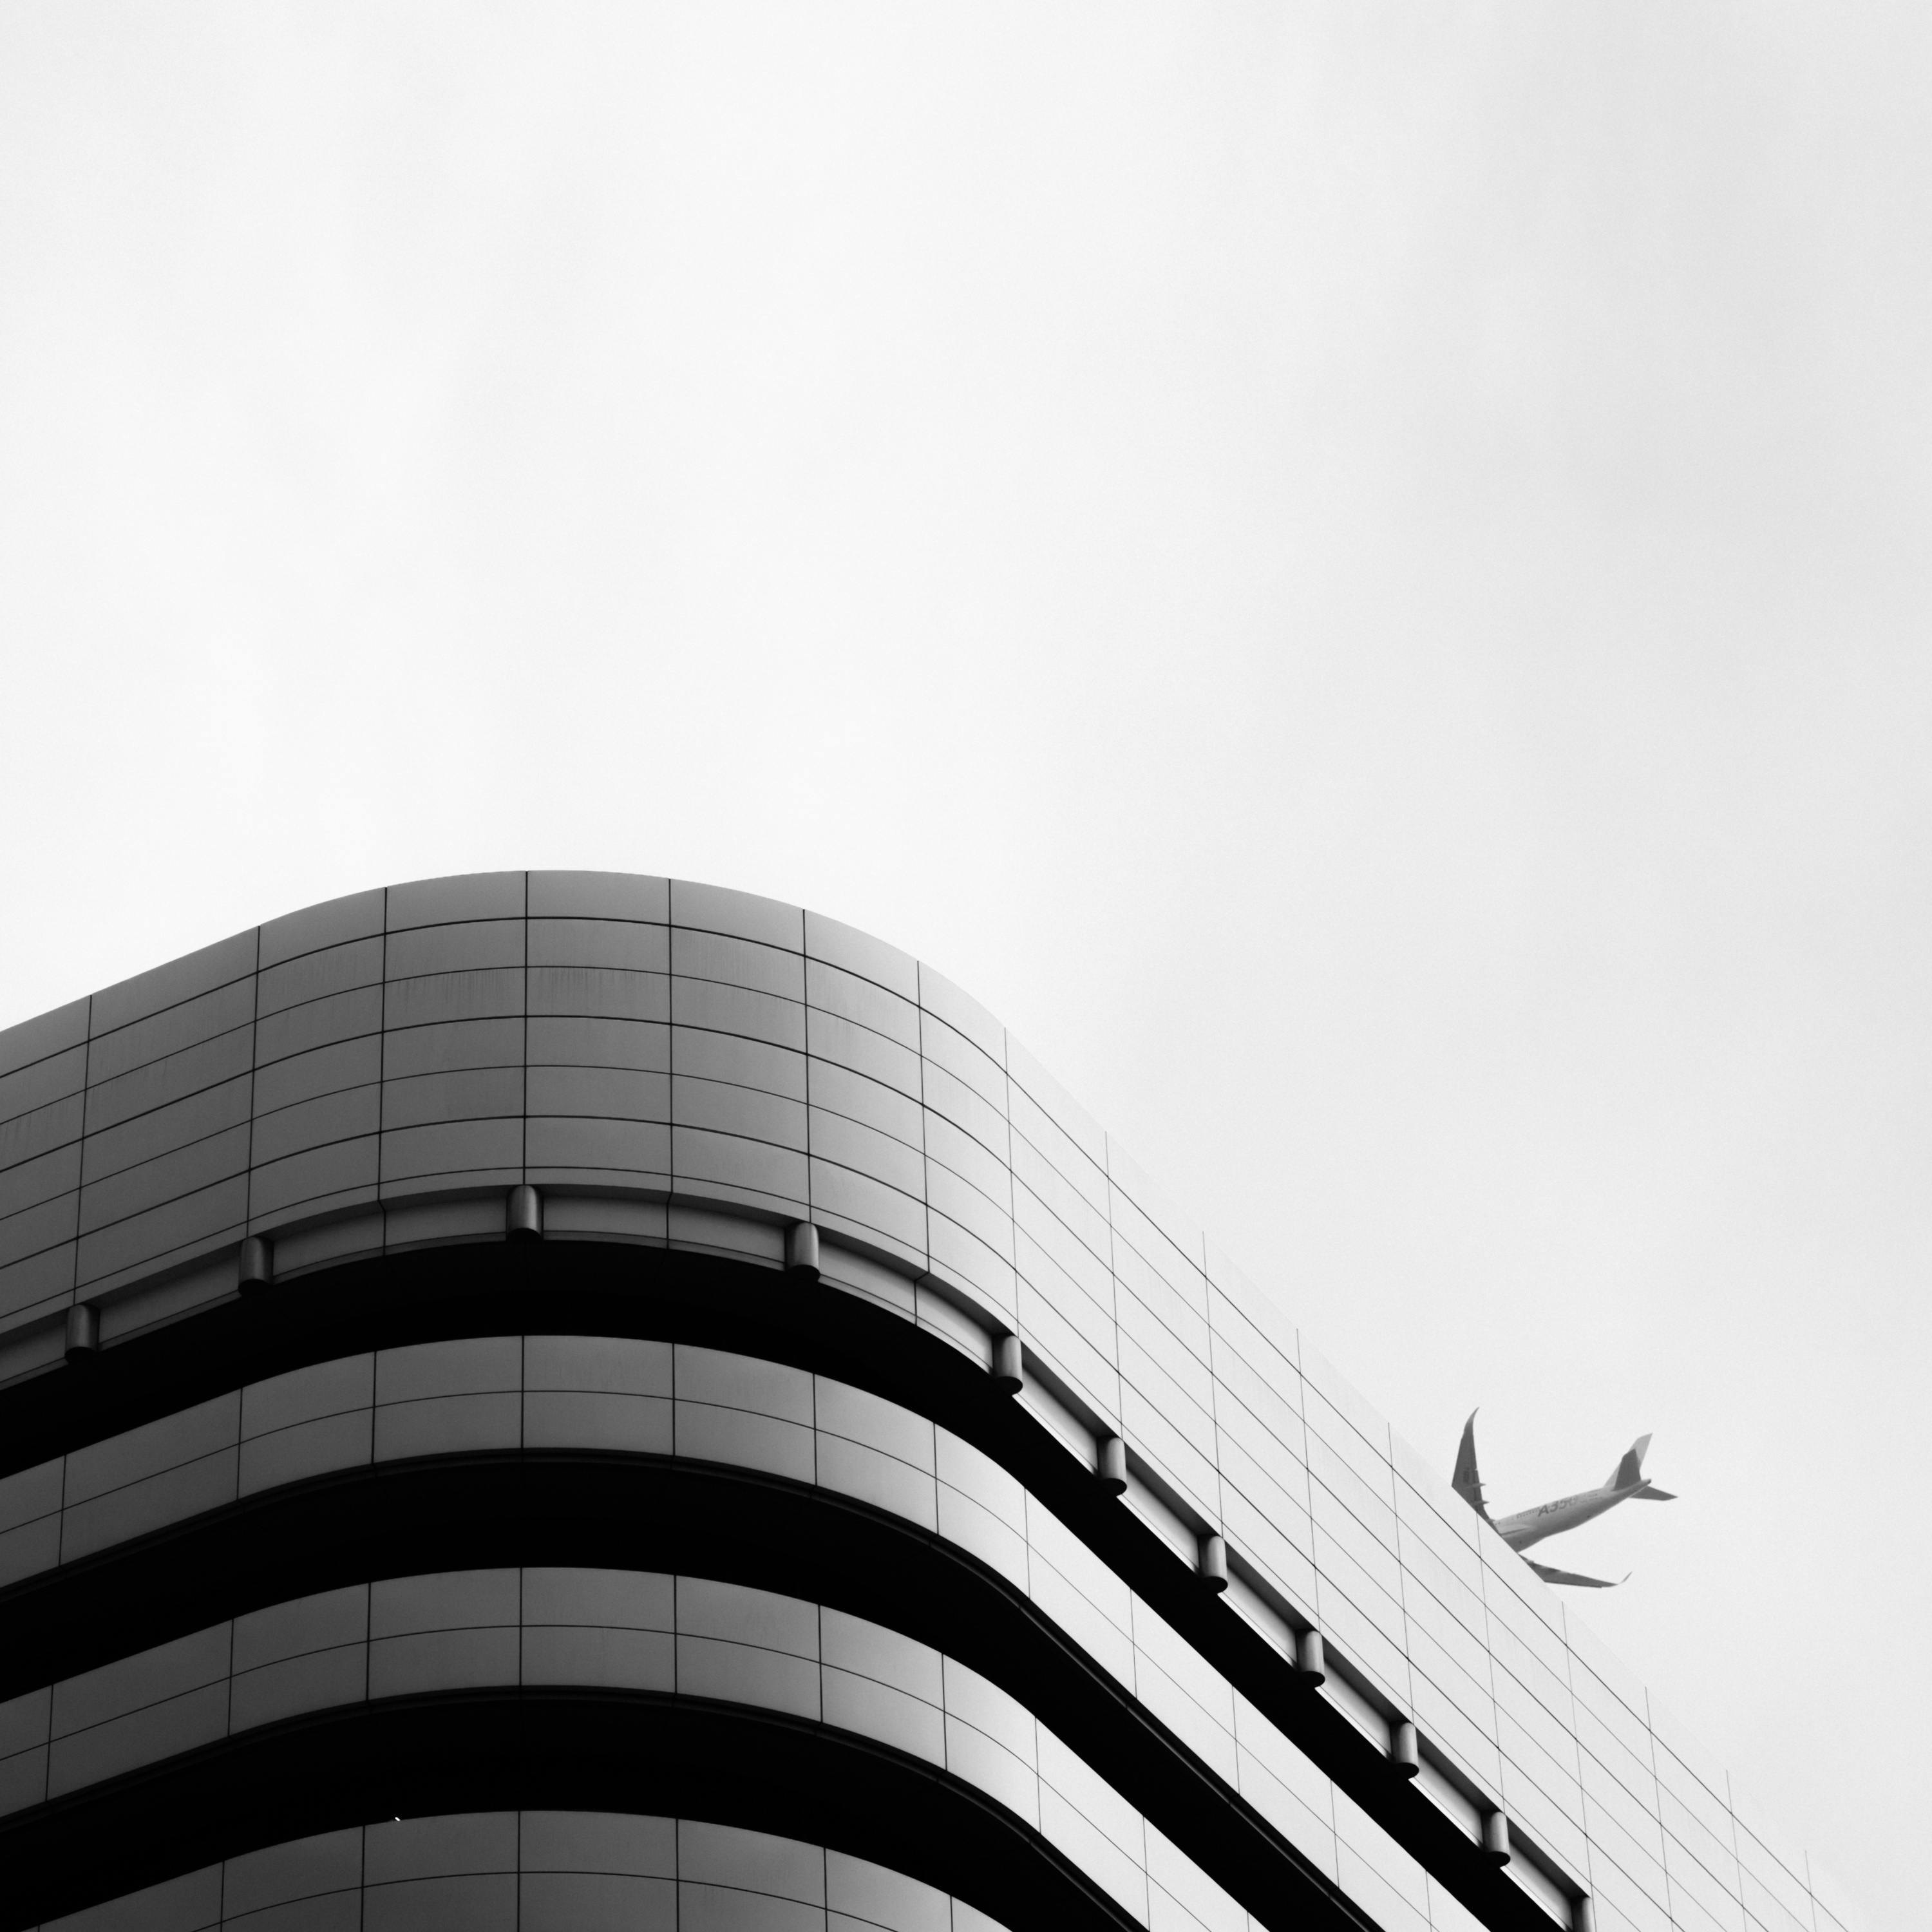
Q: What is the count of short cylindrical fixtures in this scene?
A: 11